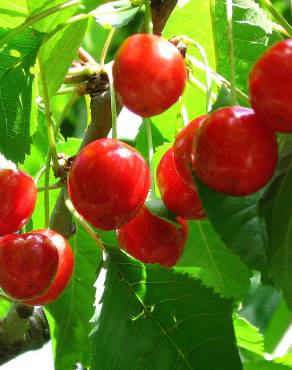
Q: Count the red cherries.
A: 10